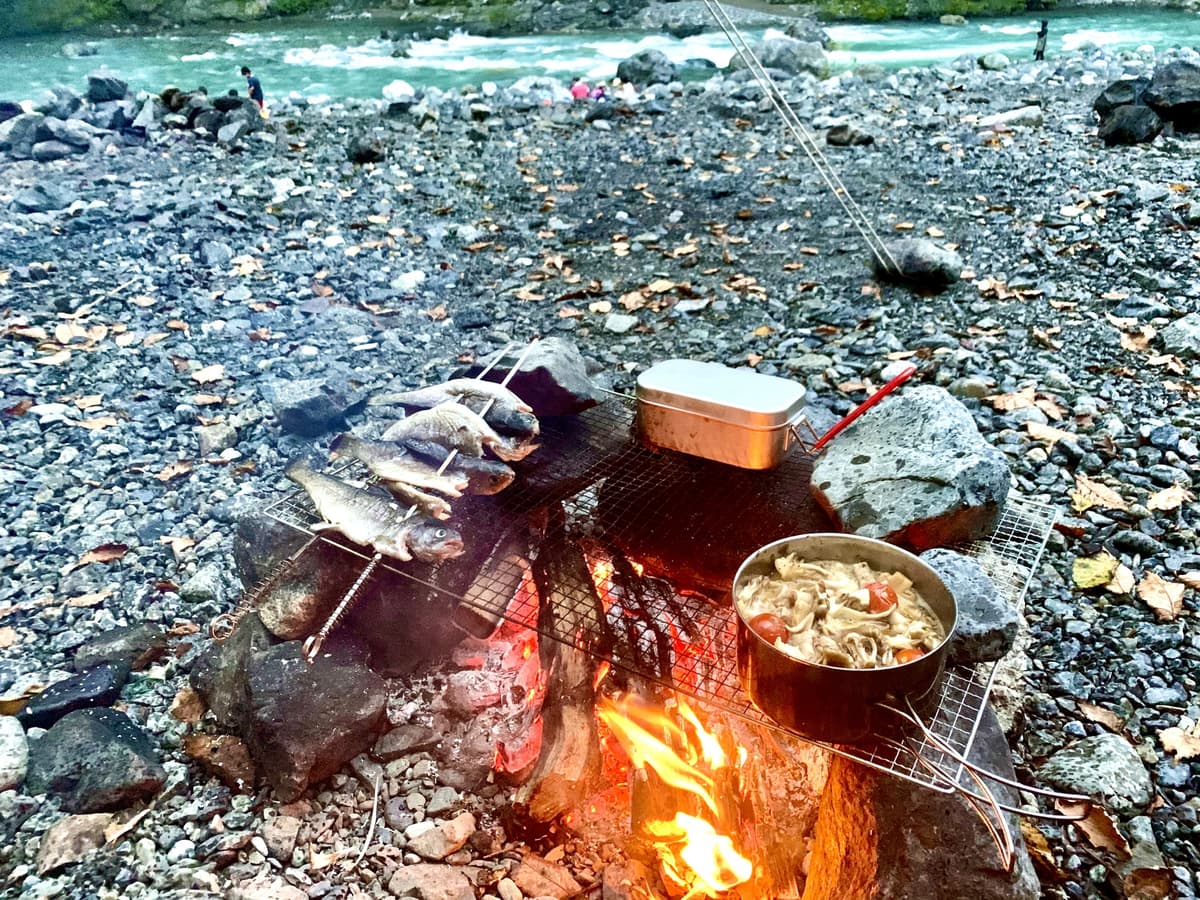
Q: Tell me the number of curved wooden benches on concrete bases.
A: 0